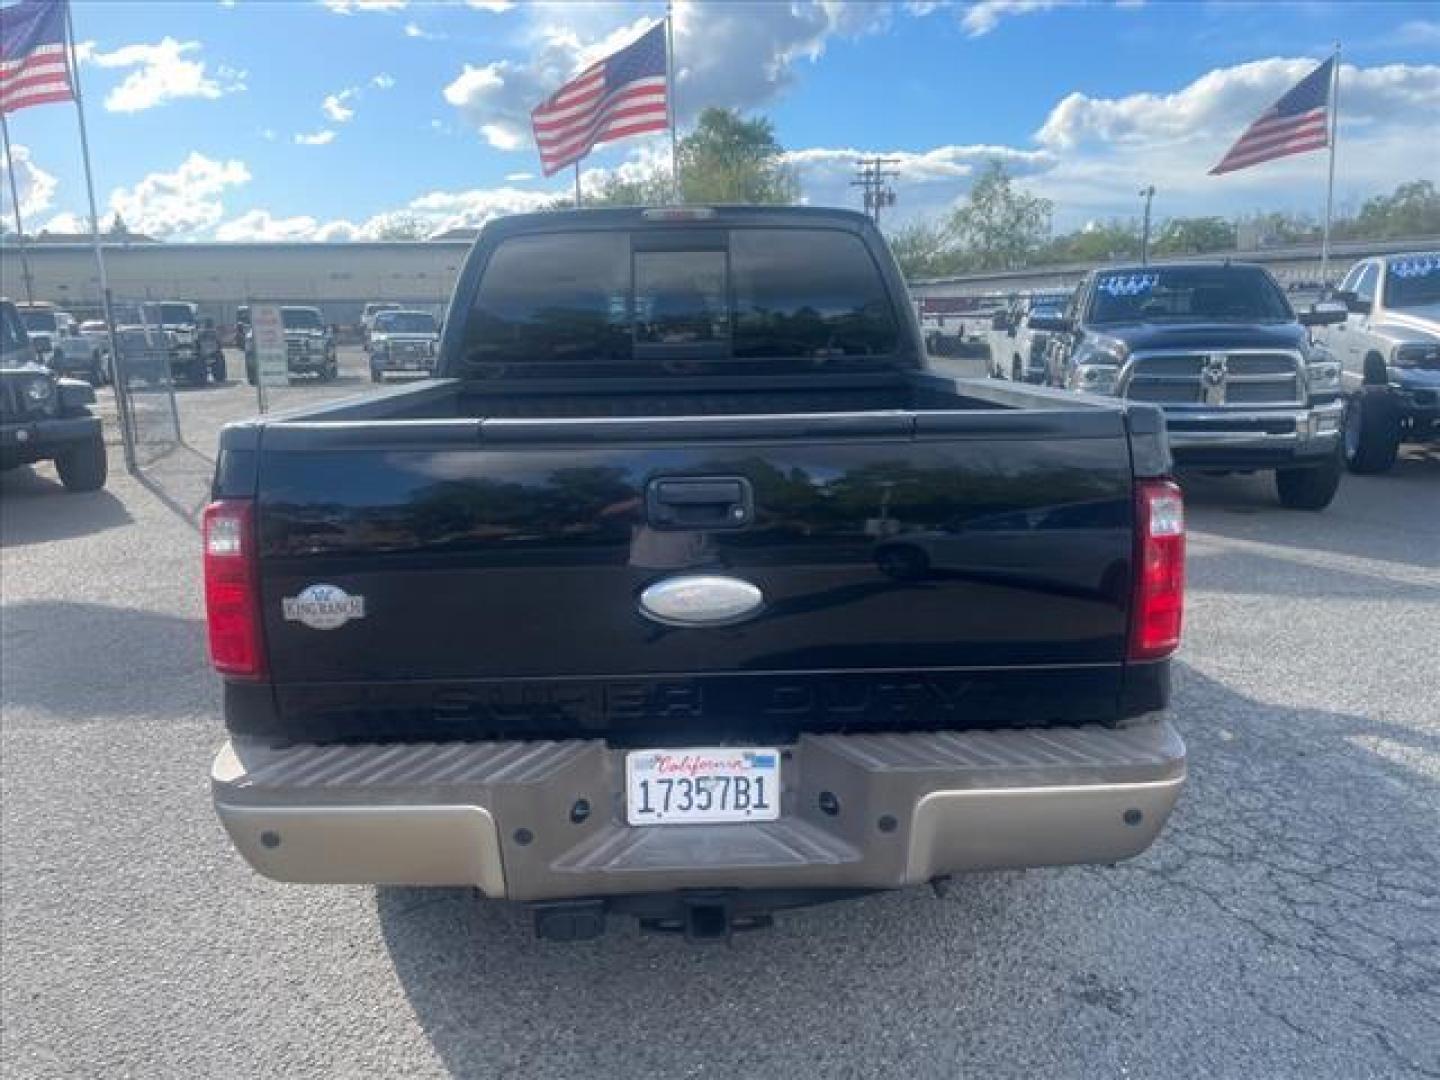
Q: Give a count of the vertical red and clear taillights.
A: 2